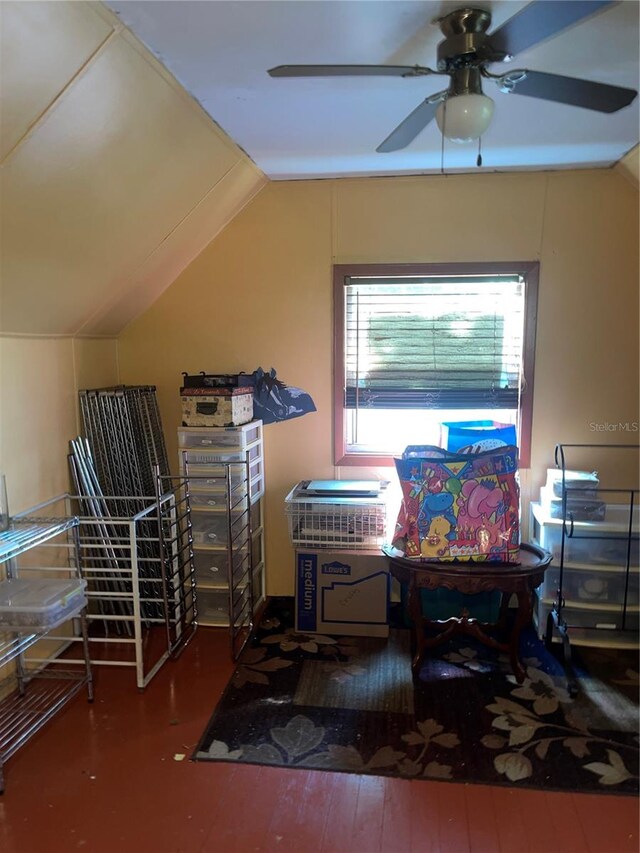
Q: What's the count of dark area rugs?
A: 1